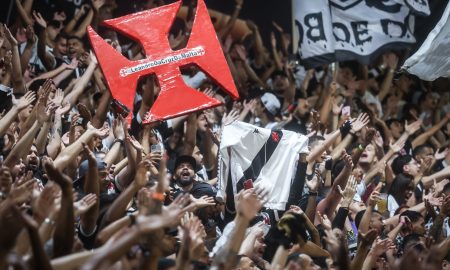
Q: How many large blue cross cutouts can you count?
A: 0